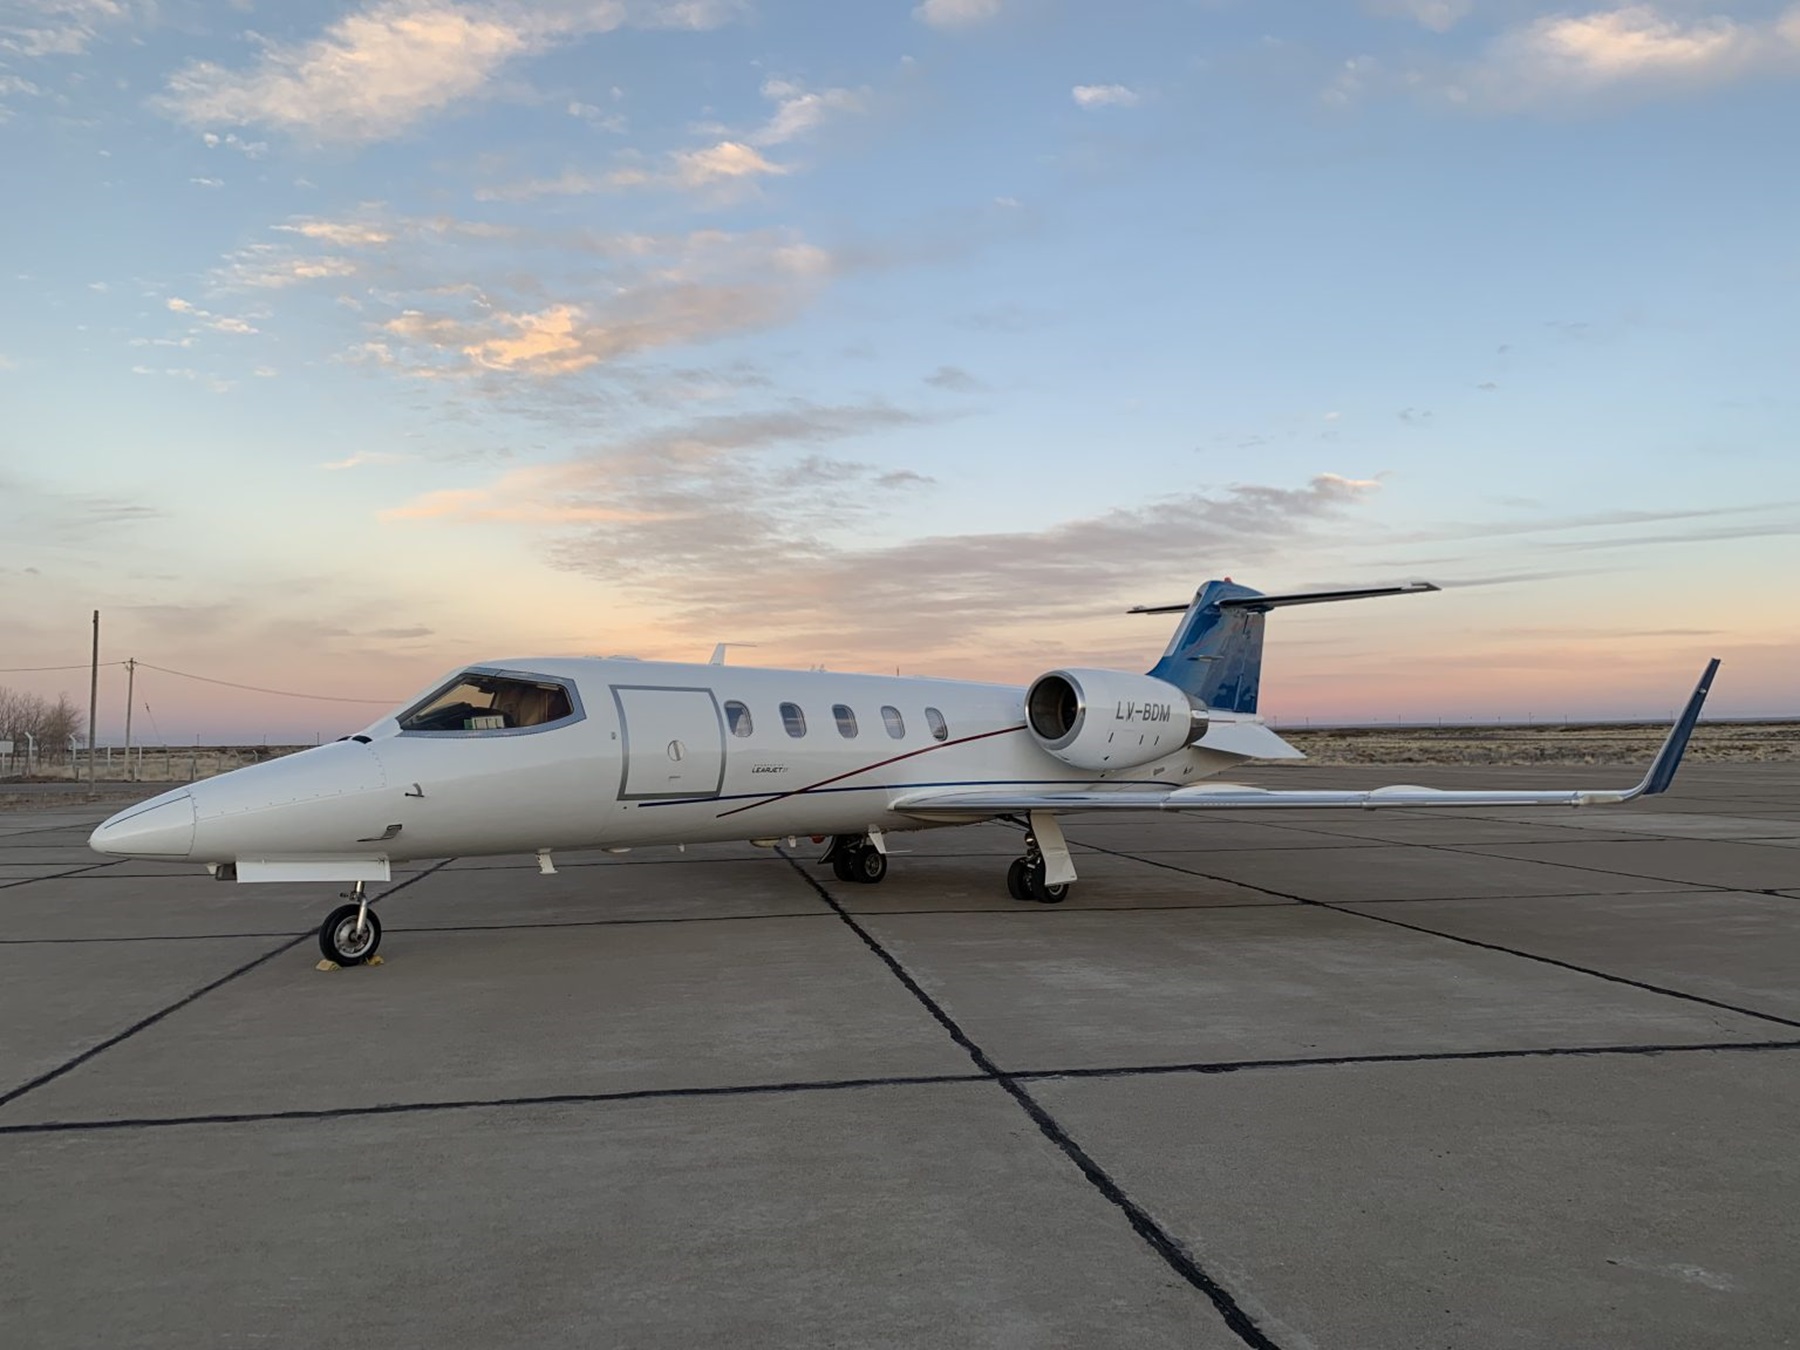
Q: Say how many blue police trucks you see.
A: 0